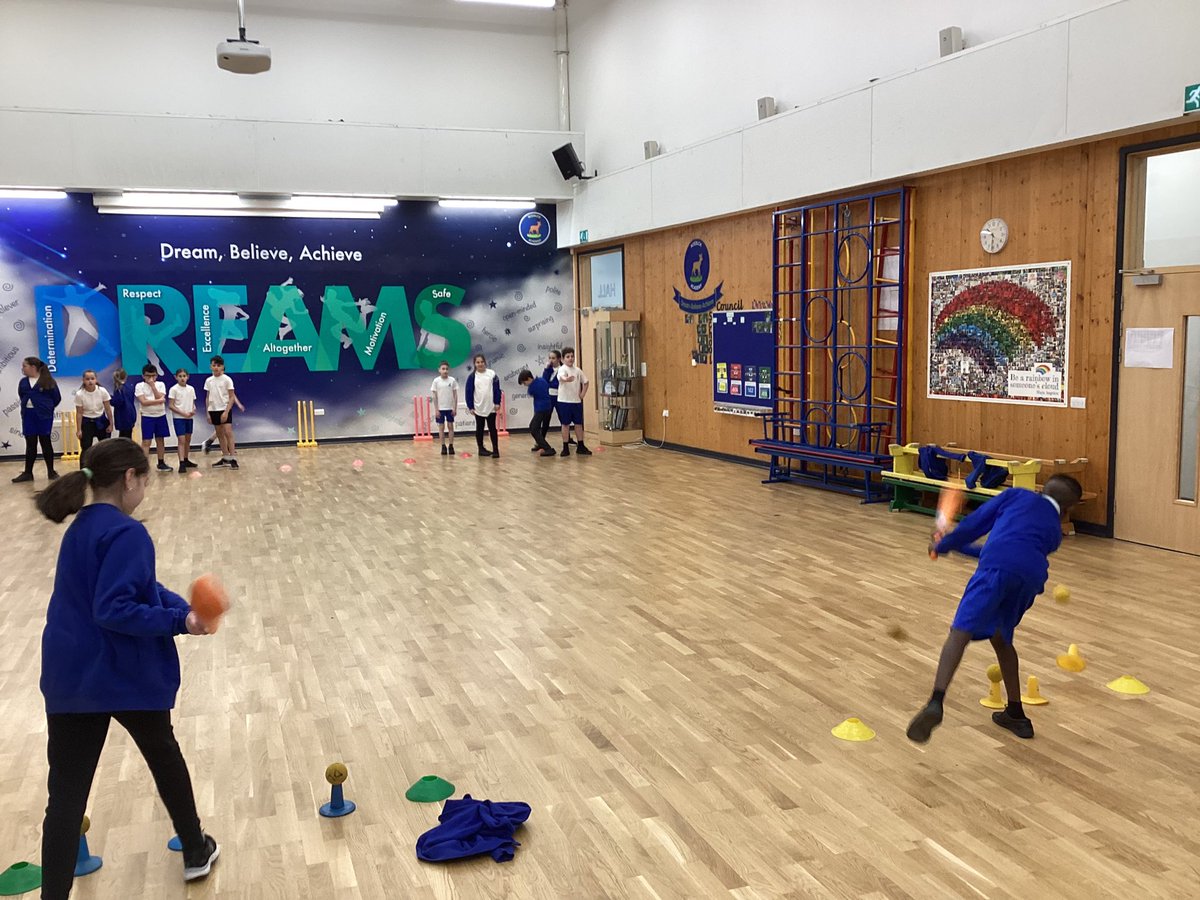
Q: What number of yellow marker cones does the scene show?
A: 2